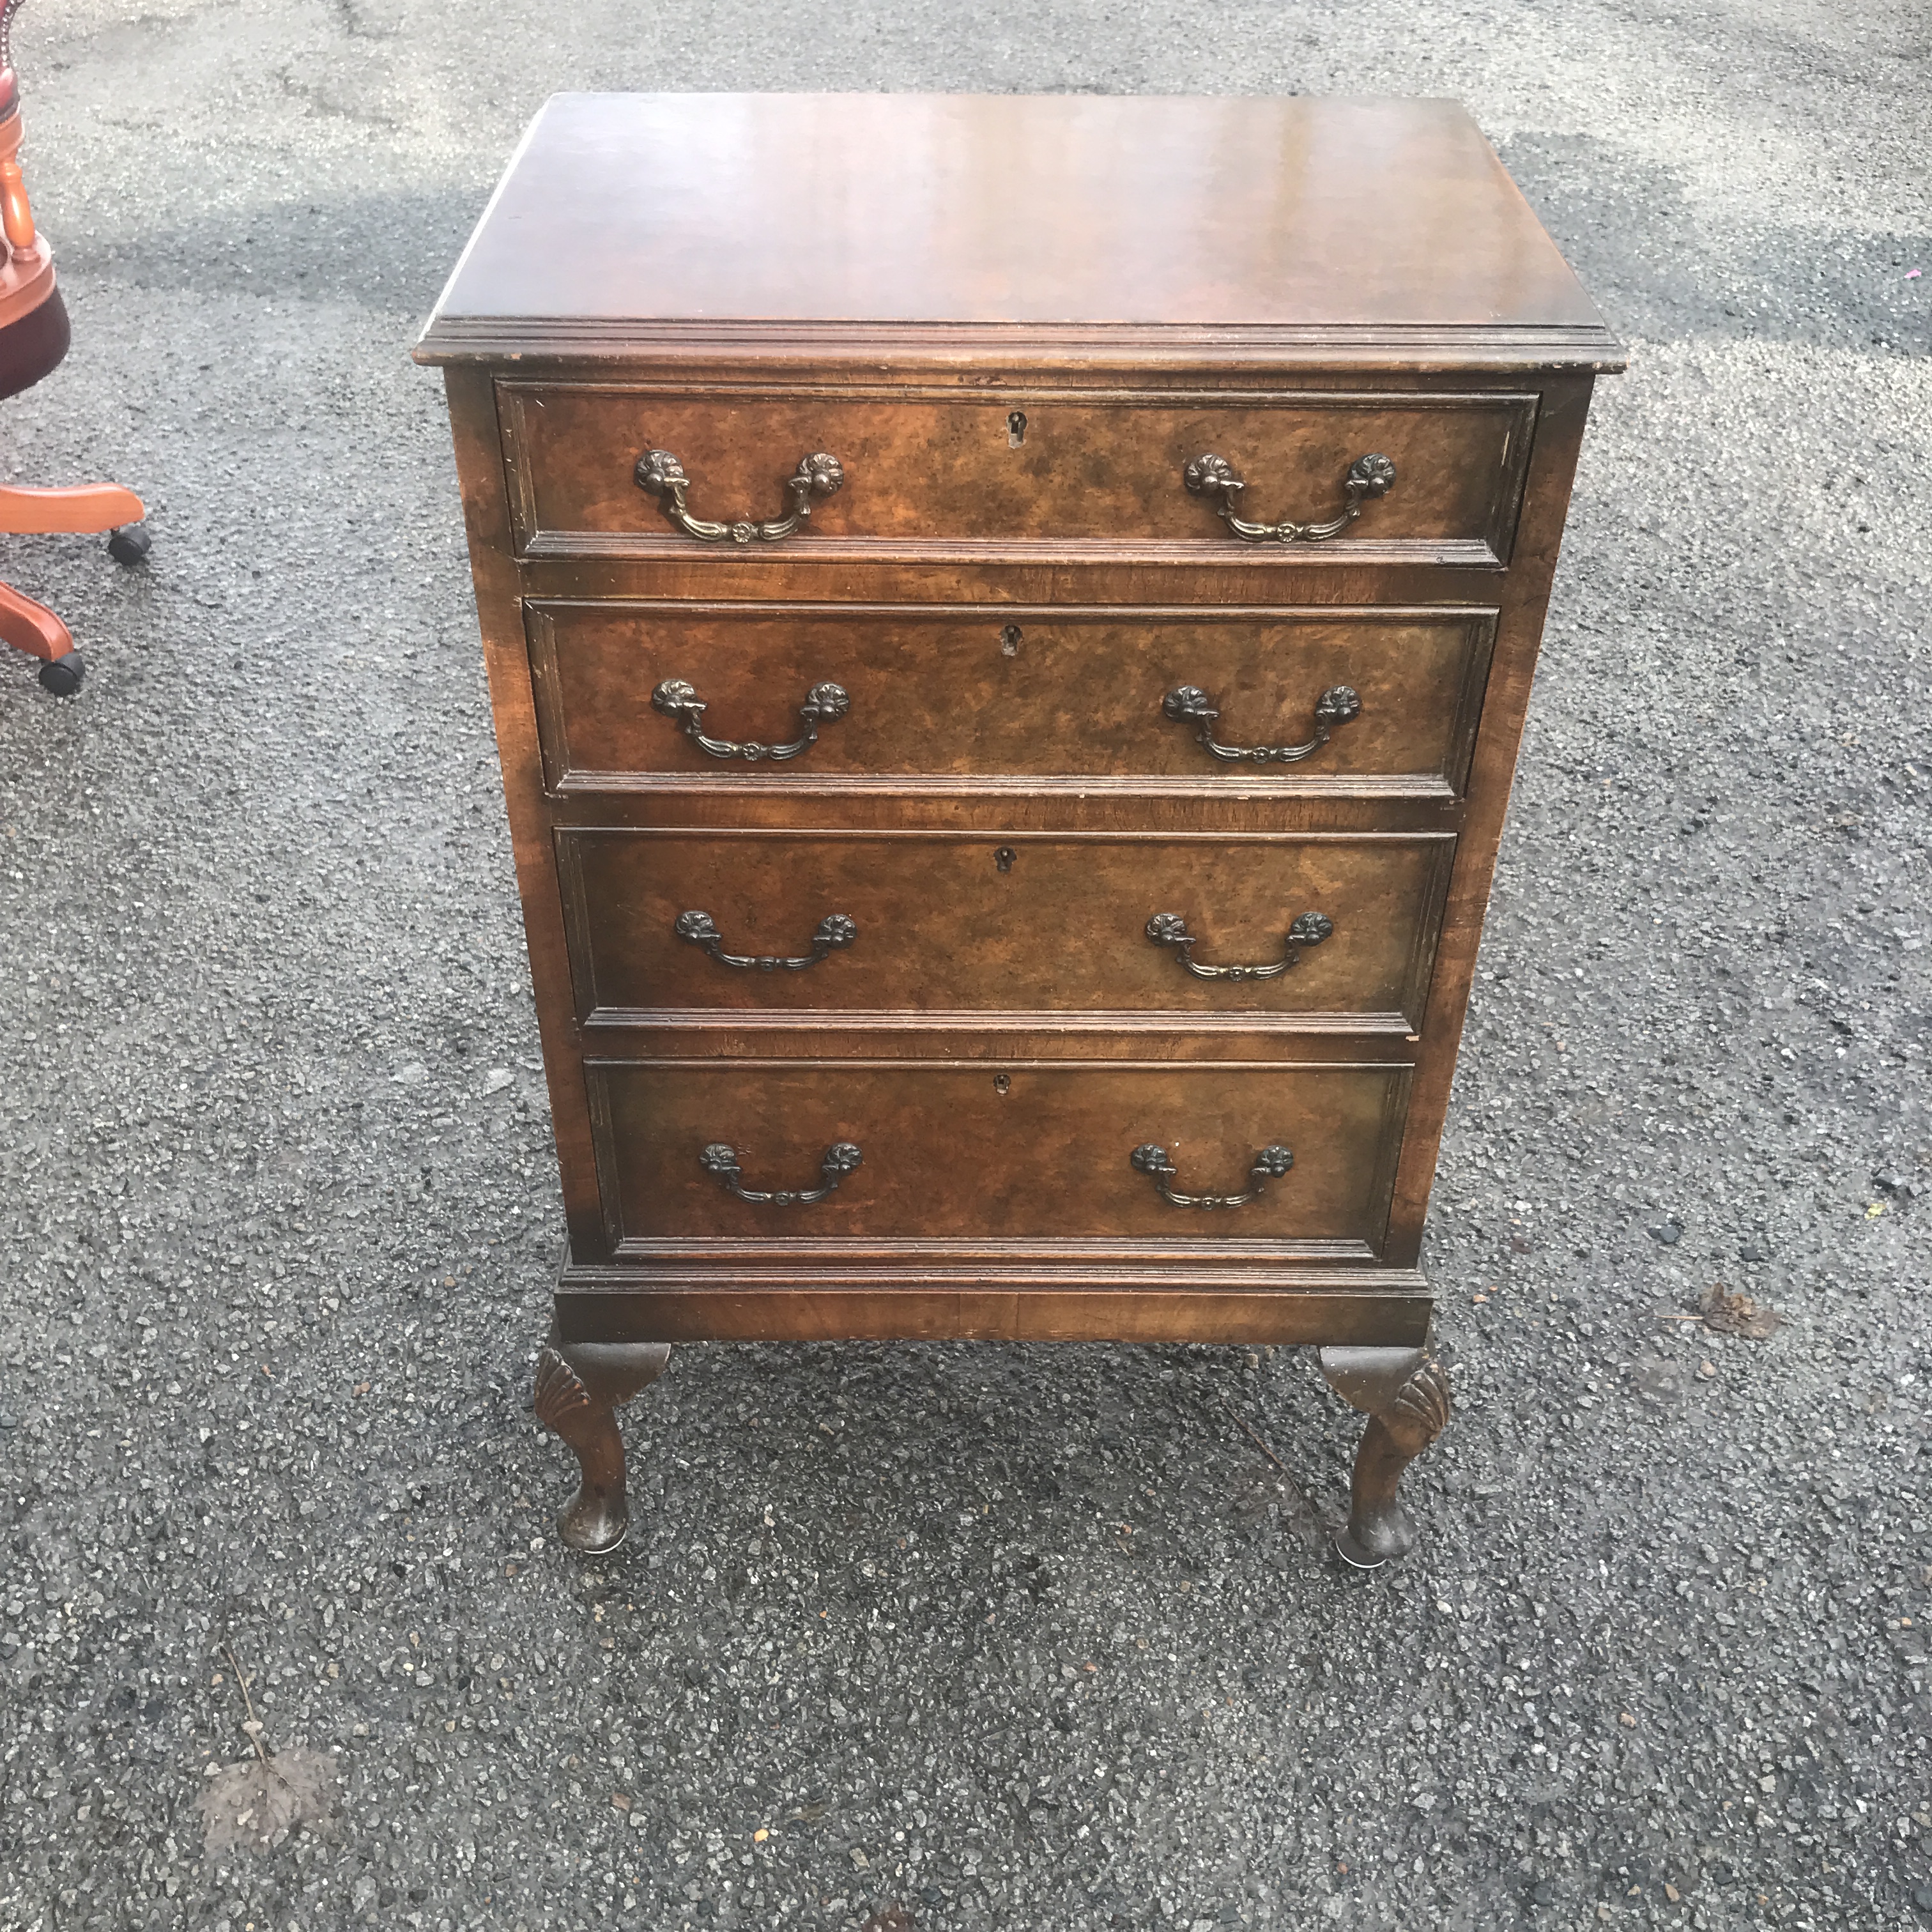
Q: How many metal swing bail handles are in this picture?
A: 8